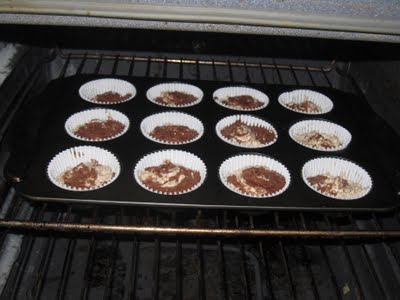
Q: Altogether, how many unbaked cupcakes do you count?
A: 12